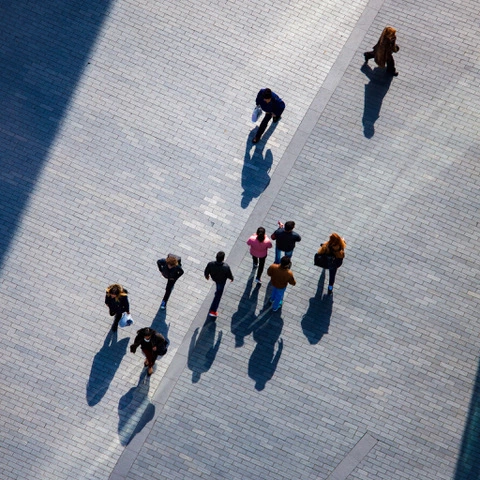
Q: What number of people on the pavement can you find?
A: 10